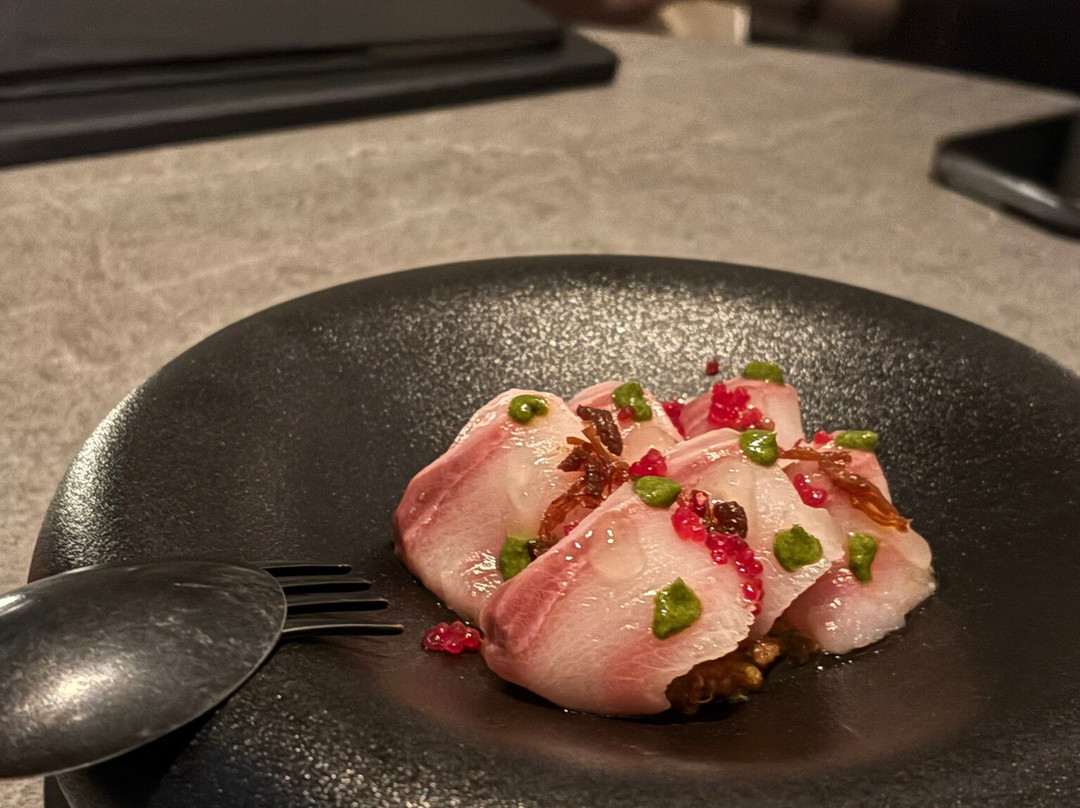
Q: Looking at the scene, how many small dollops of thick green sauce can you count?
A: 10